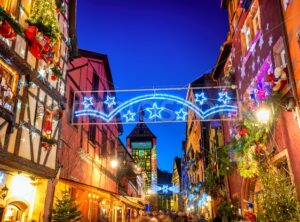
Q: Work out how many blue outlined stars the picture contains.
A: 7